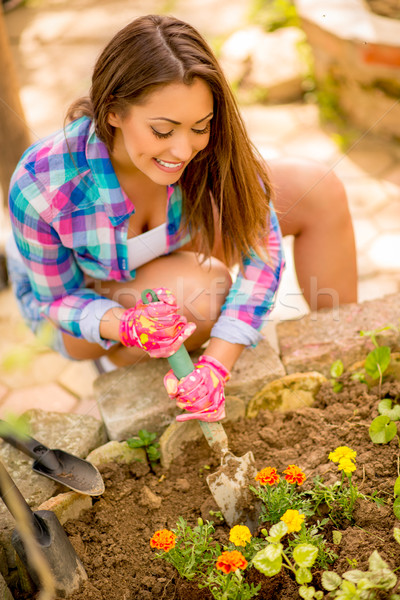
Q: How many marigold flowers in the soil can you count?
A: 8